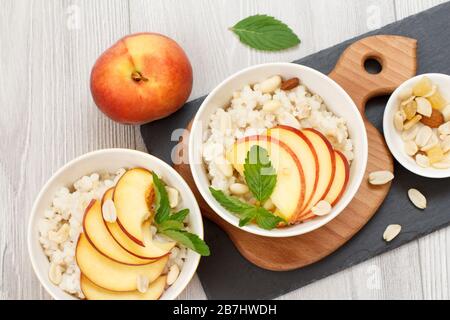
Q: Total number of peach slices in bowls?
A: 9